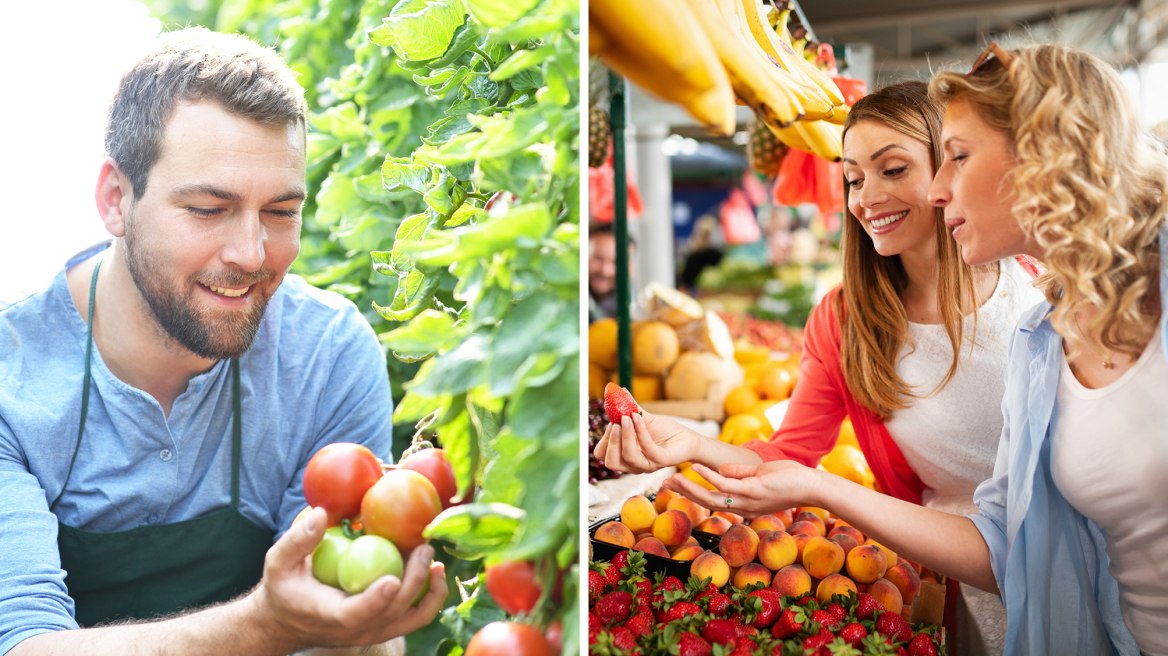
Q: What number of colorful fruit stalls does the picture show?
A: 1